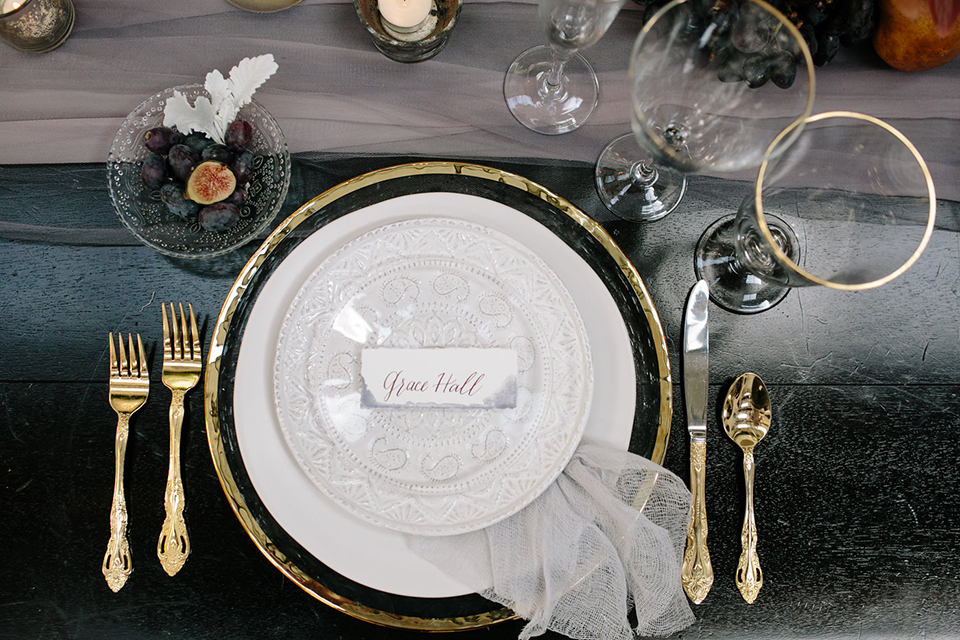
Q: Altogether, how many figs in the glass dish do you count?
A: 1